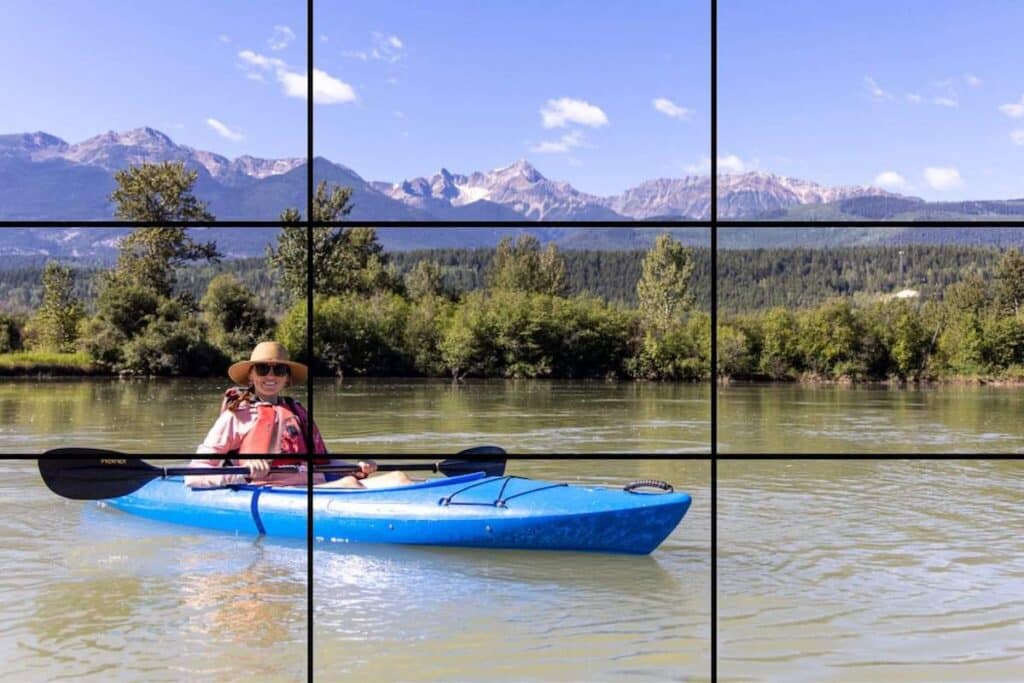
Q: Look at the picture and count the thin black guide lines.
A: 4